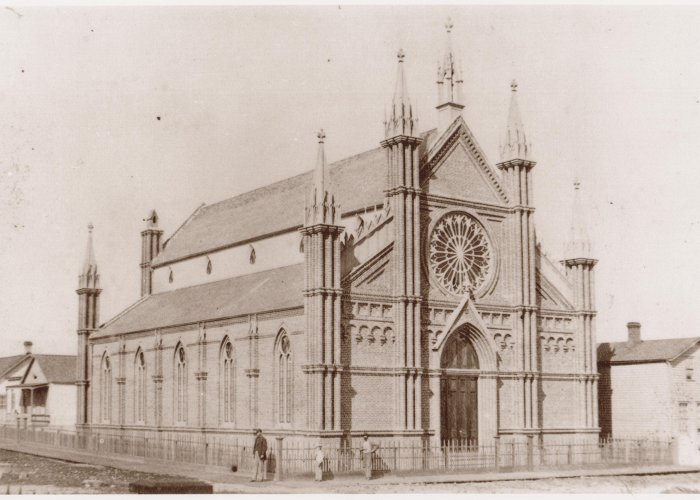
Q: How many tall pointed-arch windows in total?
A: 5